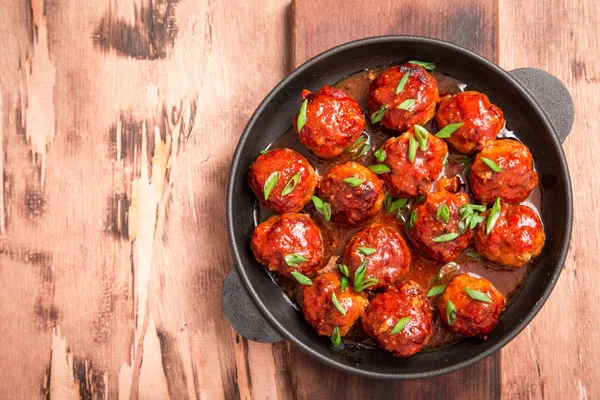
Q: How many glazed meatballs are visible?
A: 14